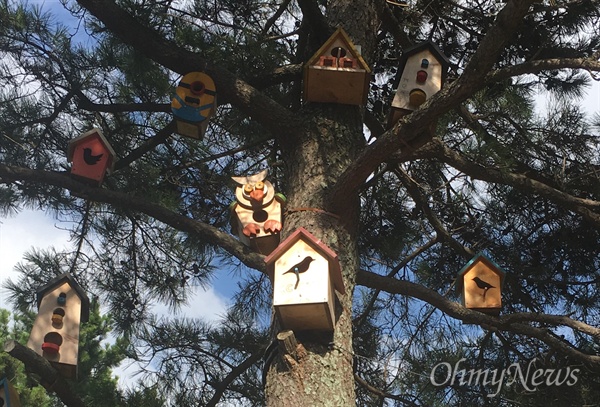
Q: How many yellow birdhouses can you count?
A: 1